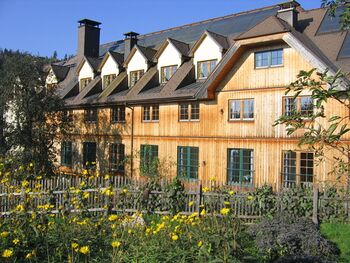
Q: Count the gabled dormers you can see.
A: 6